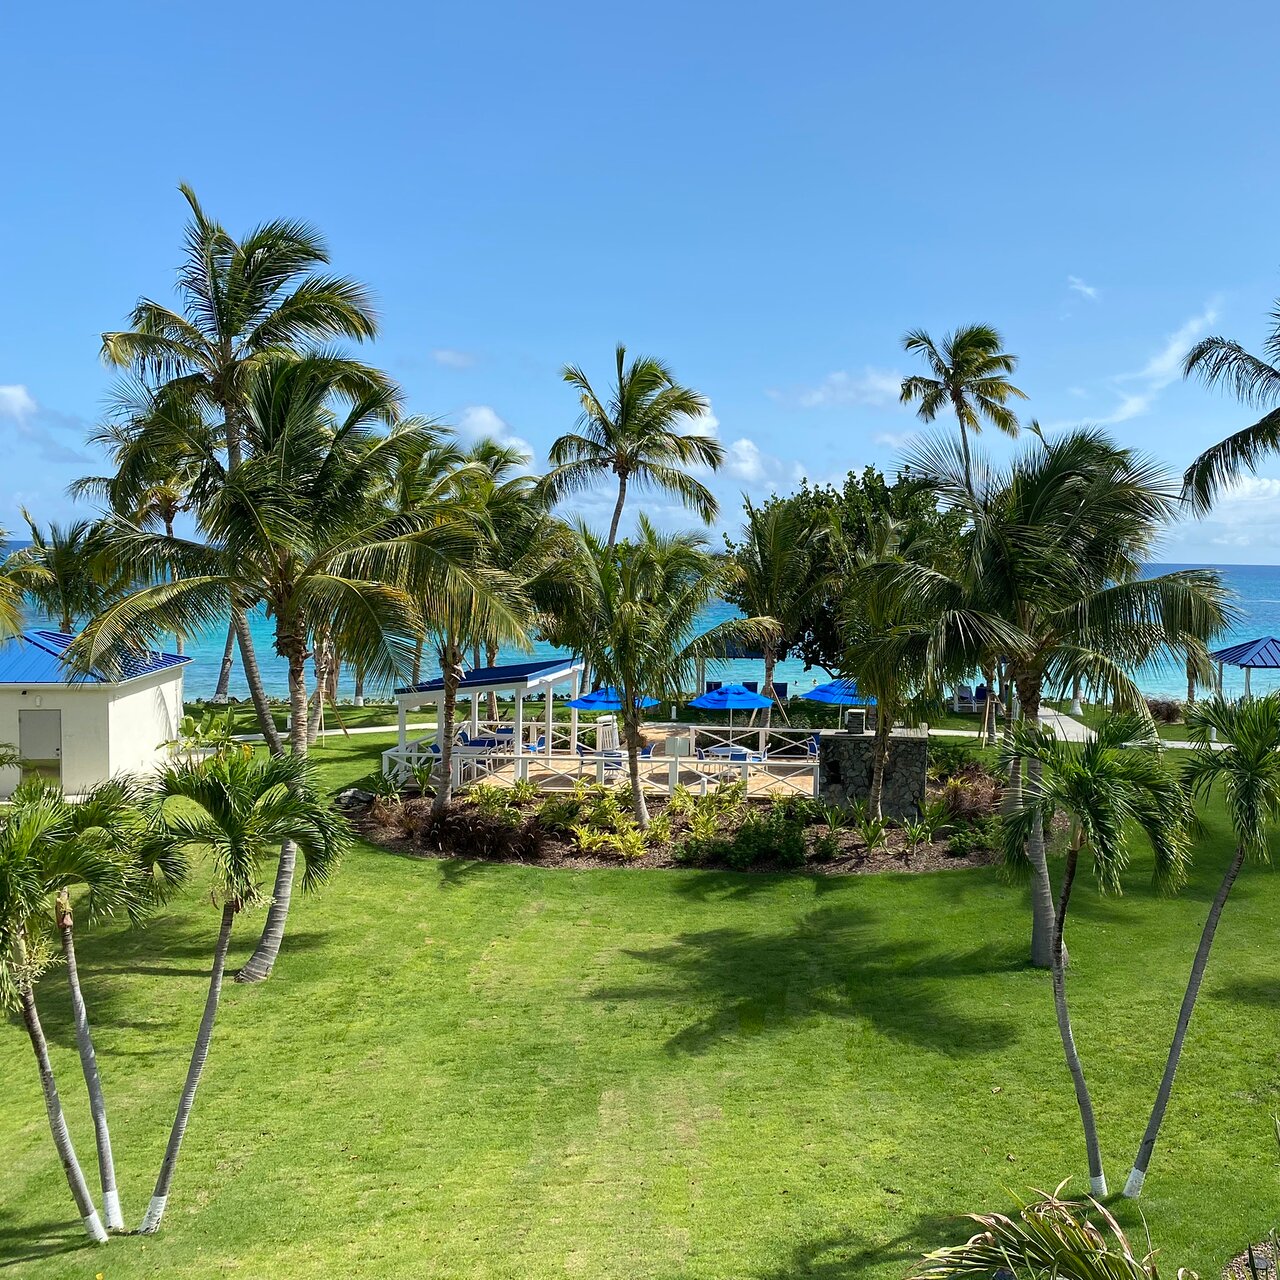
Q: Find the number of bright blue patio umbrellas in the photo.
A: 3